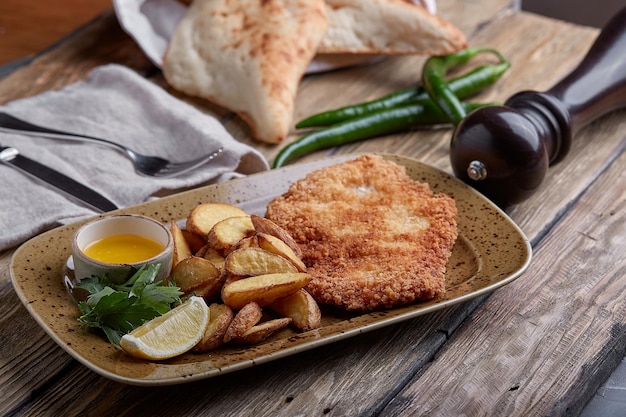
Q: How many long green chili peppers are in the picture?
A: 3